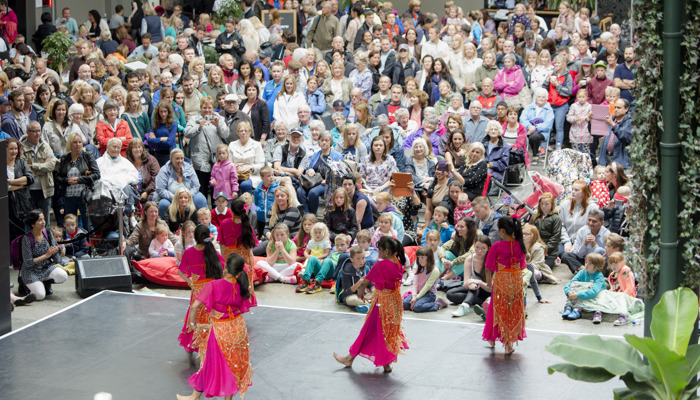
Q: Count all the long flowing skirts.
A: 5